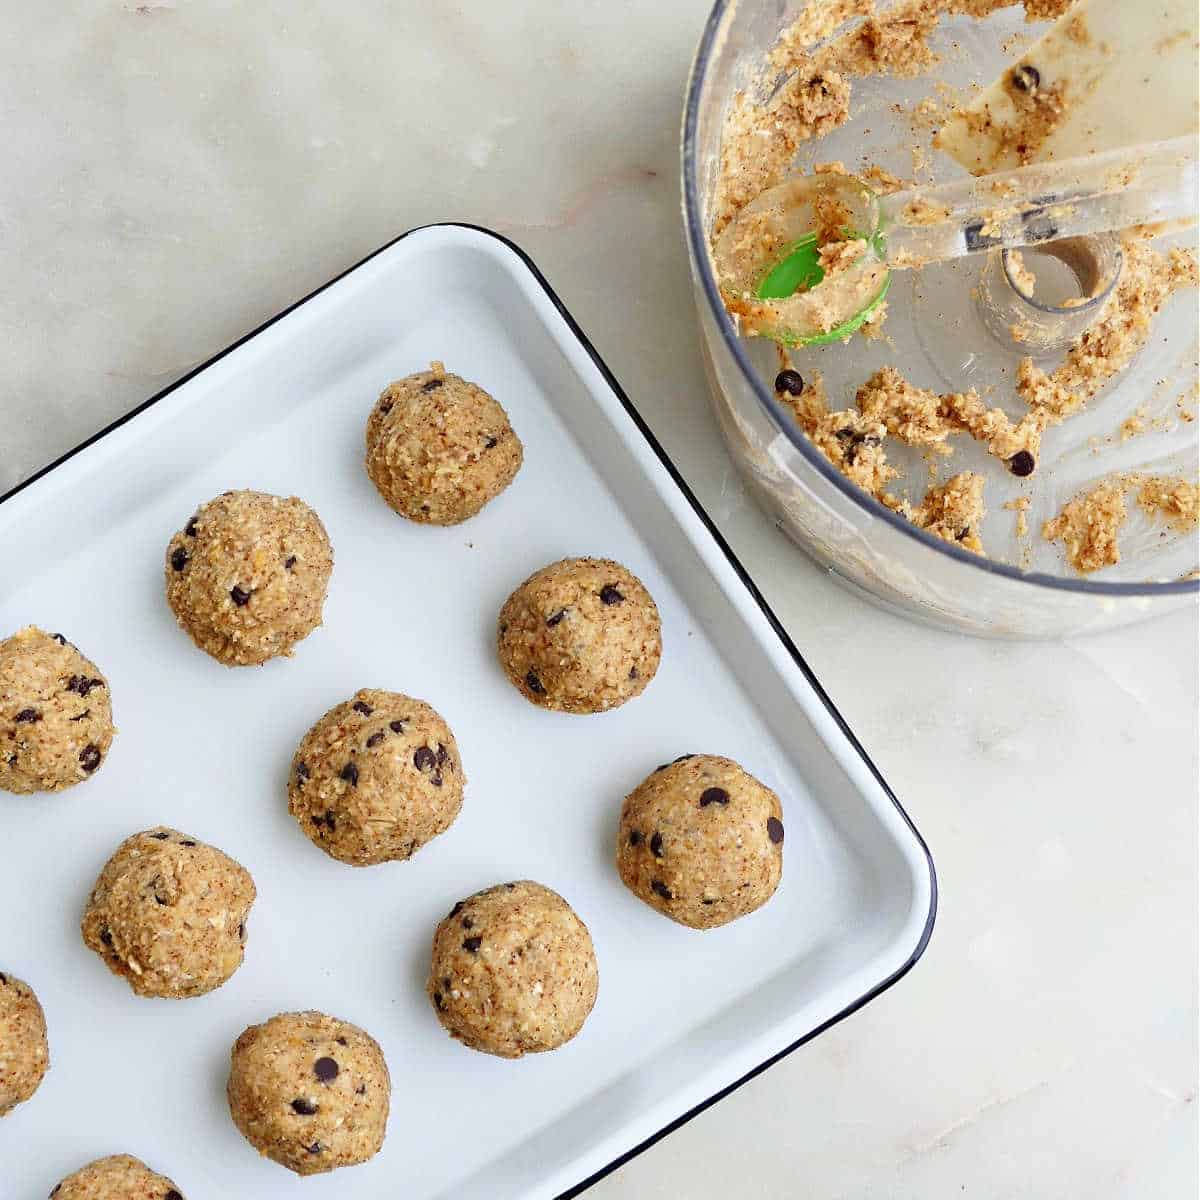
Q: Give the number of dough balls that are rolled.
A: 11